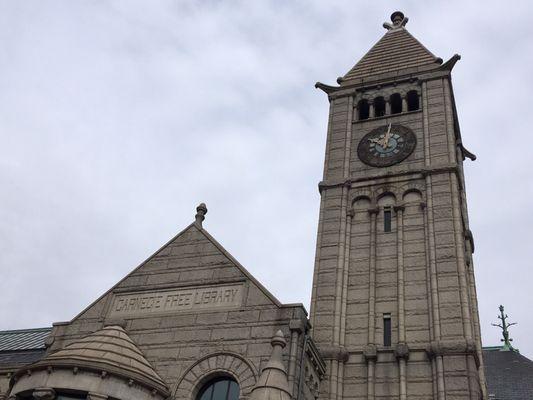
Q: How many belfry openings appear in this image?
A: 4